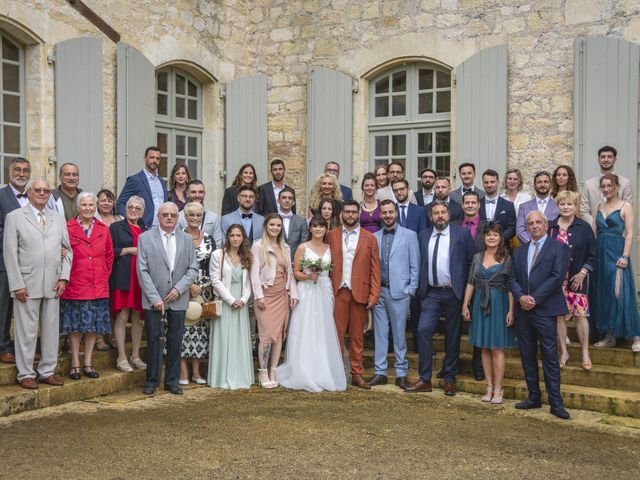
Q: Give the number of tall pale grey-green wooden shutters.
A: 6